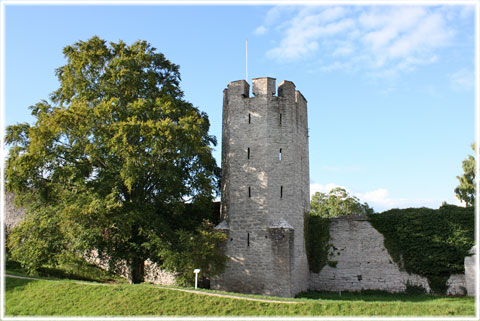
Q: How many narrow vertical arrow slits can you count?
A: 7